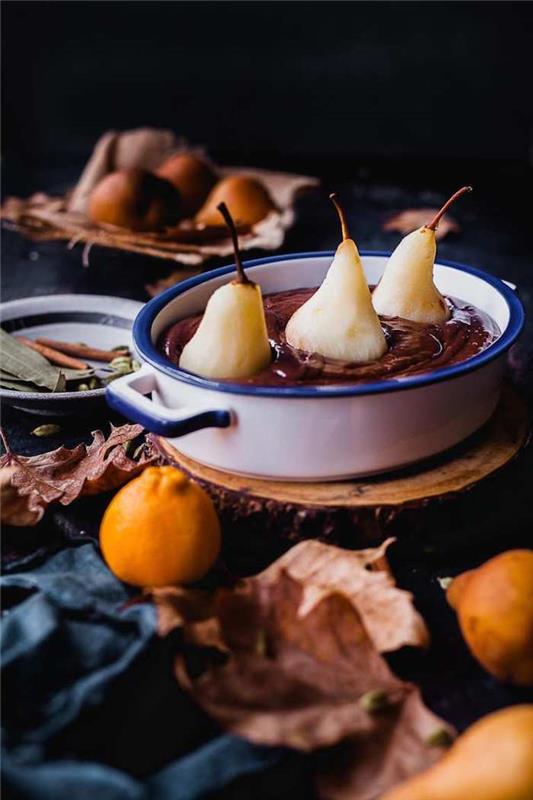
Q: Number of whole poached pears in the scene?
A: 3